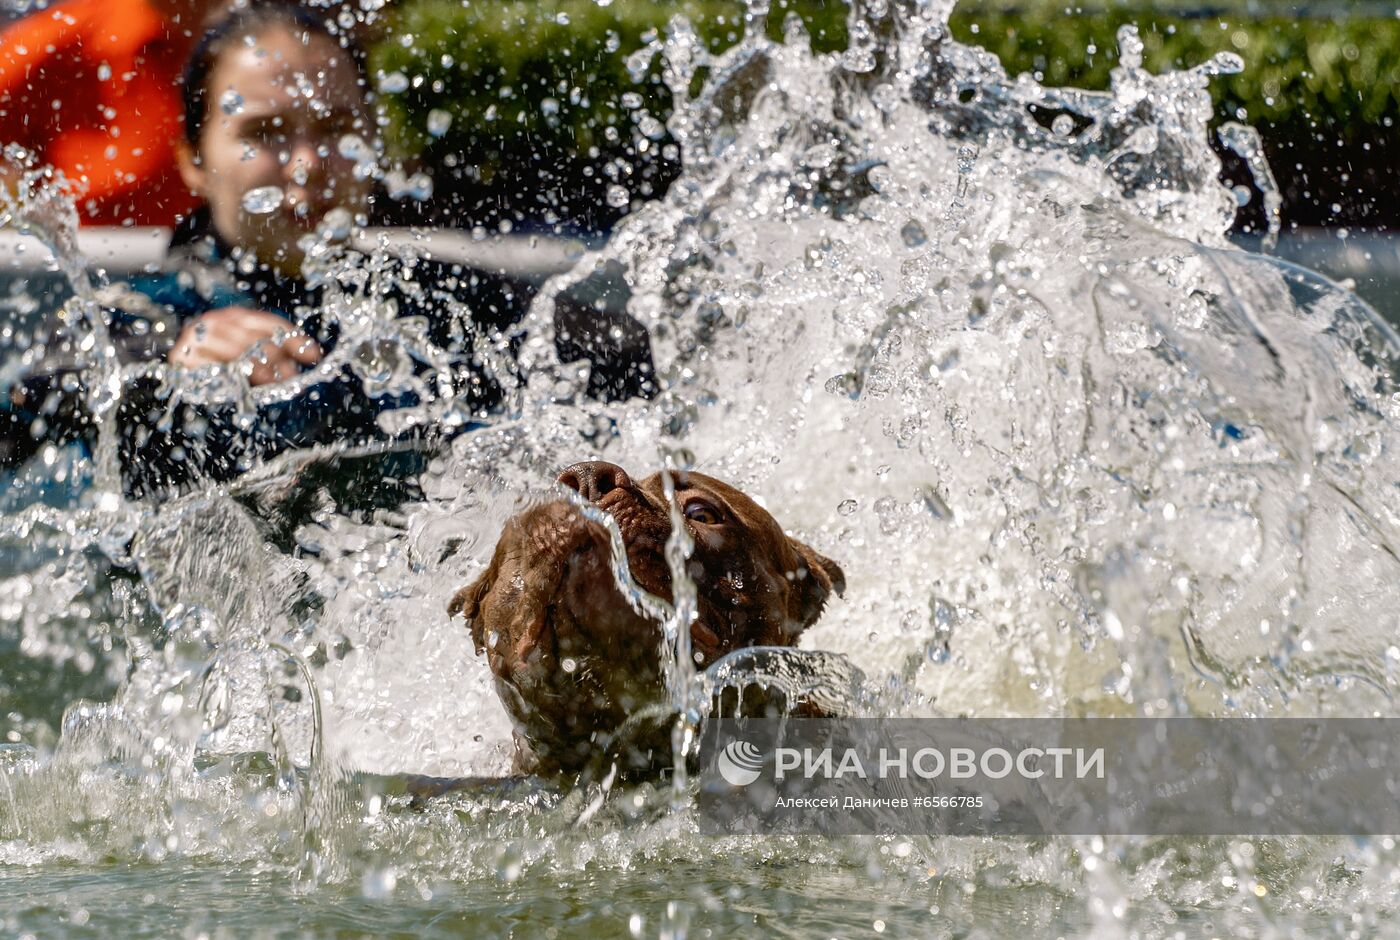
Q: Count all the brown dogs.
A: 1